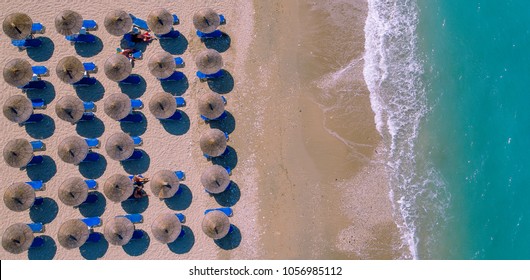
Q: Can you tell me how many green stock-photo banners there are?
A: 0